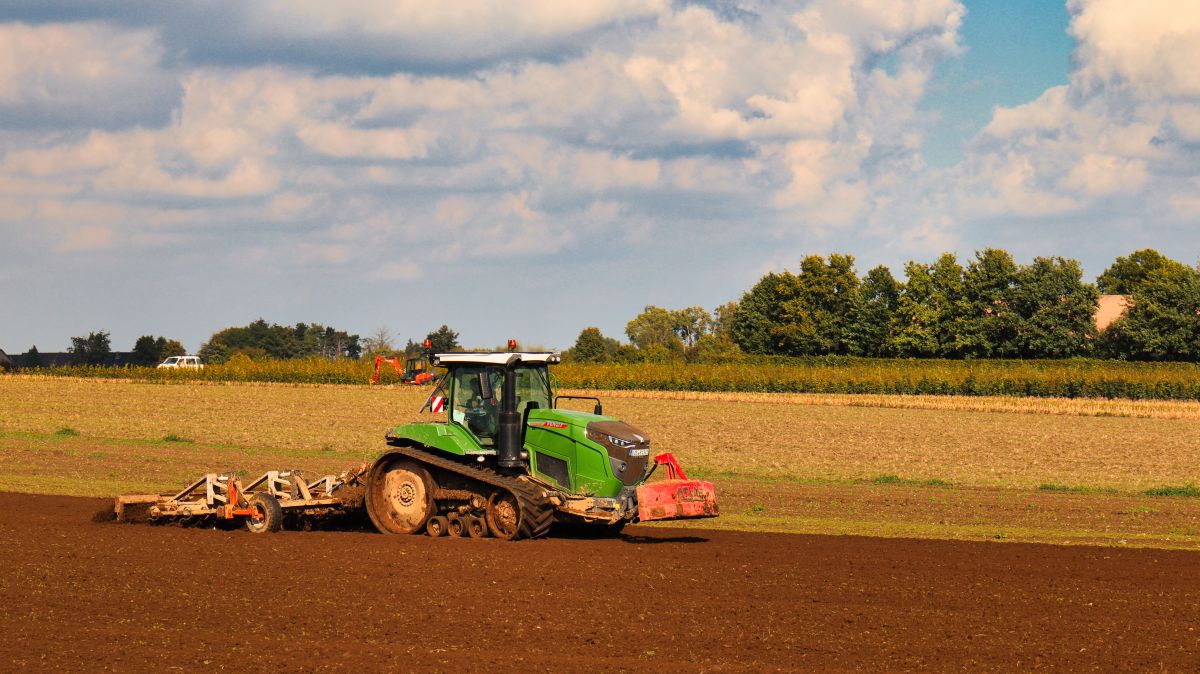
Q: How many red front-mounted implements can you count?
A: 1